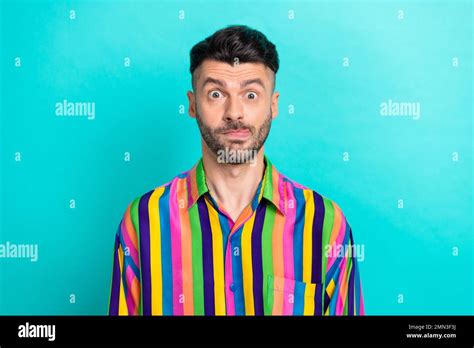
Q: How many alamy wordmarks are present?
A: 6